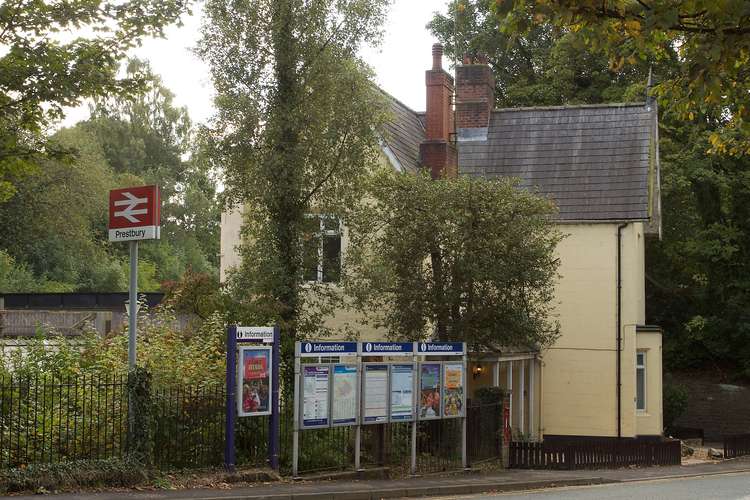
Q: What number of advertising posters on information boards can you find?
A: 3